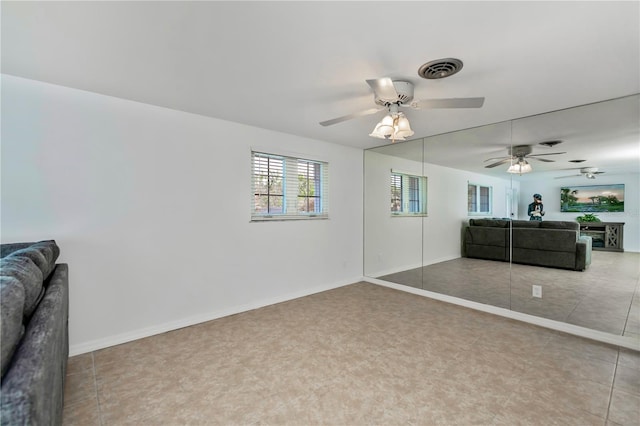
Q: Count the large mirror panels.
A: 3